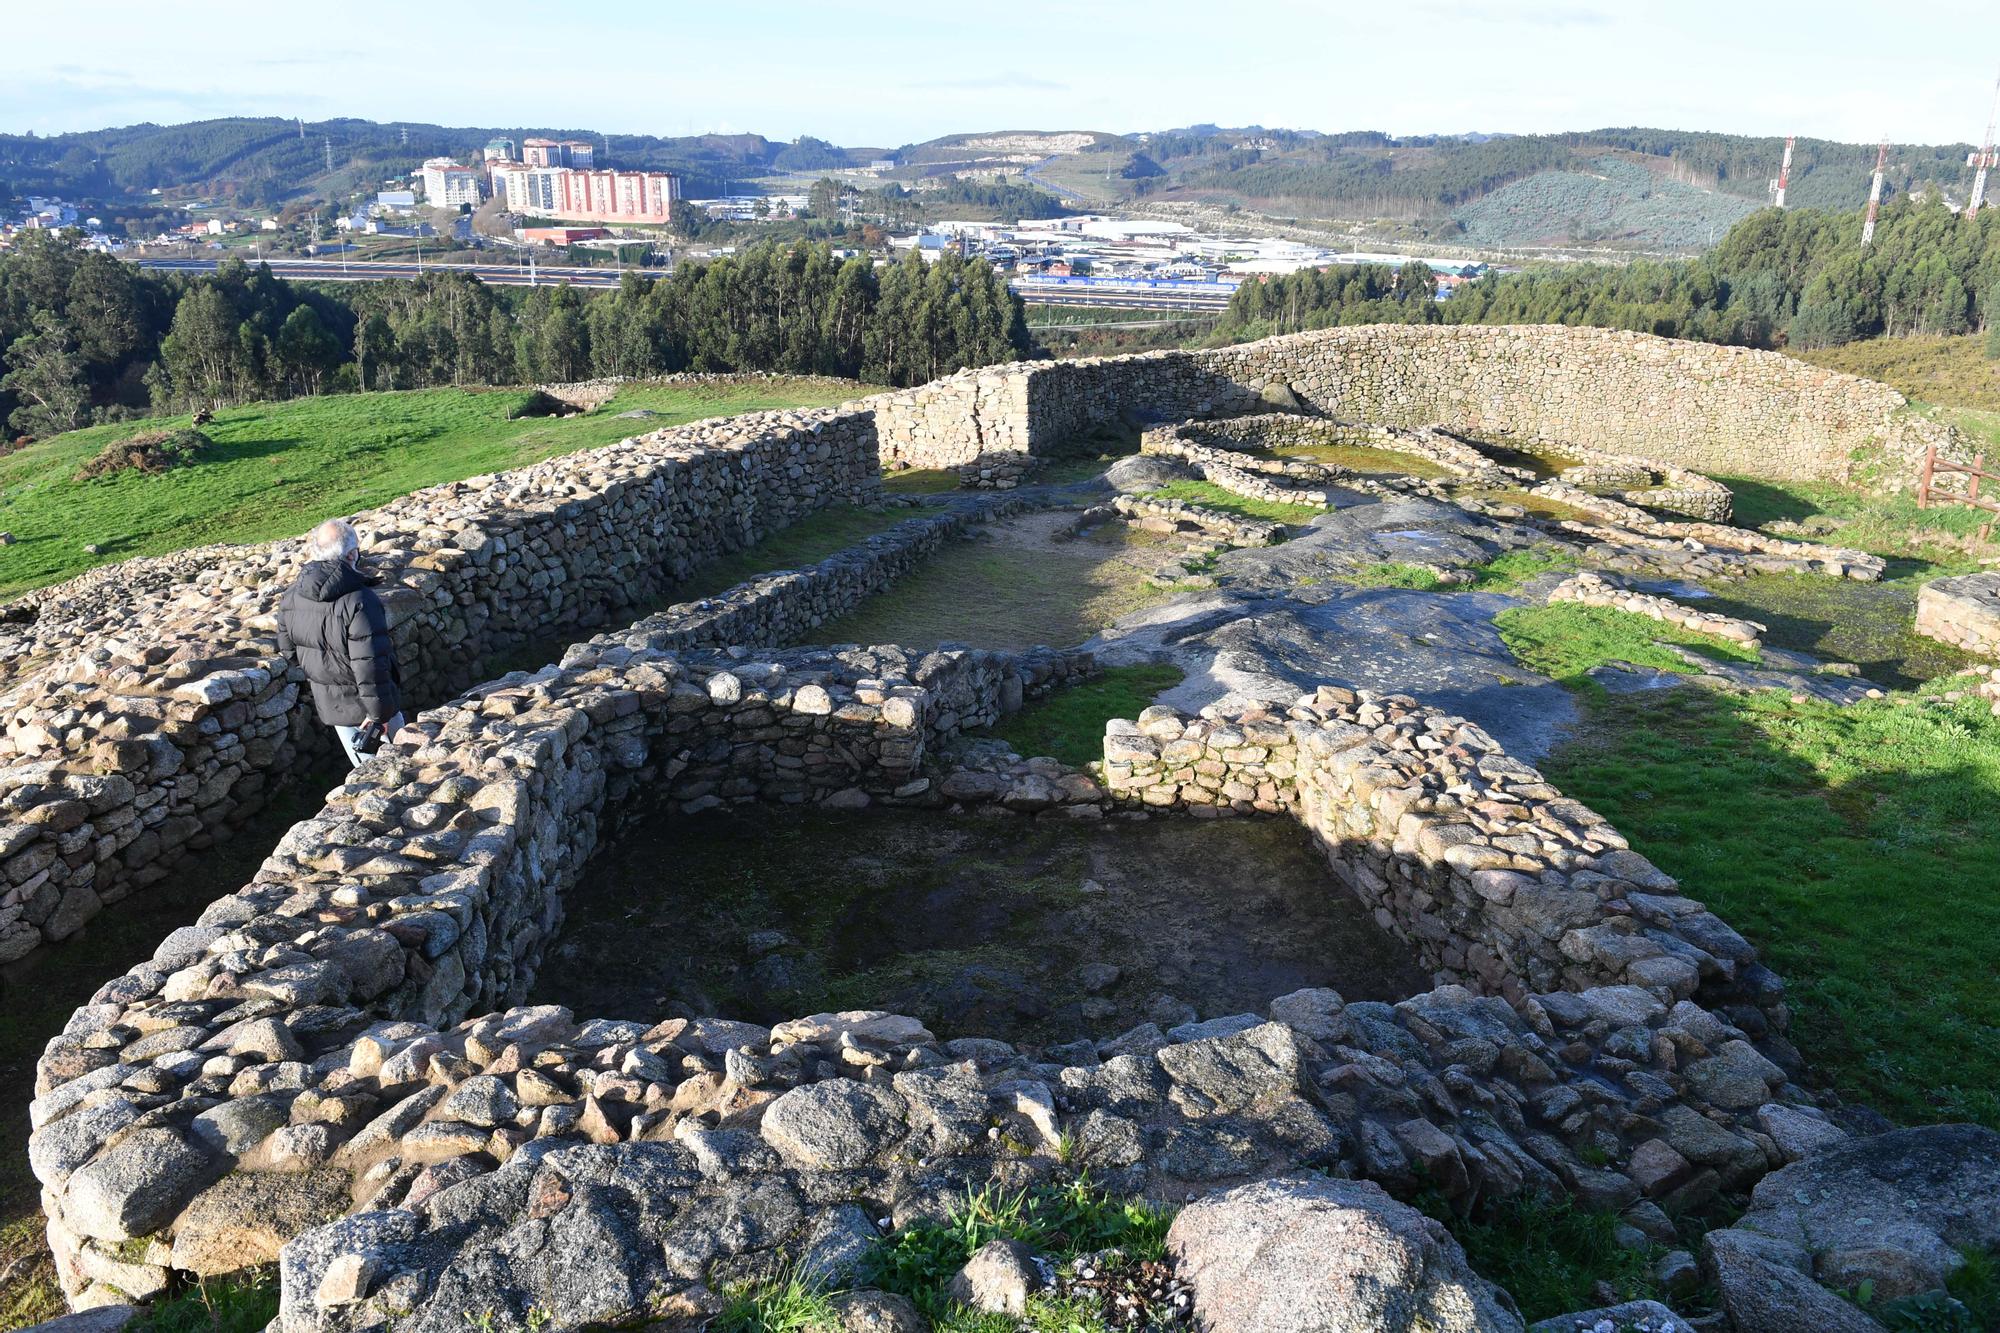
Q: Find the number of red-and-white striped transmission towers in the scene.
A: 3